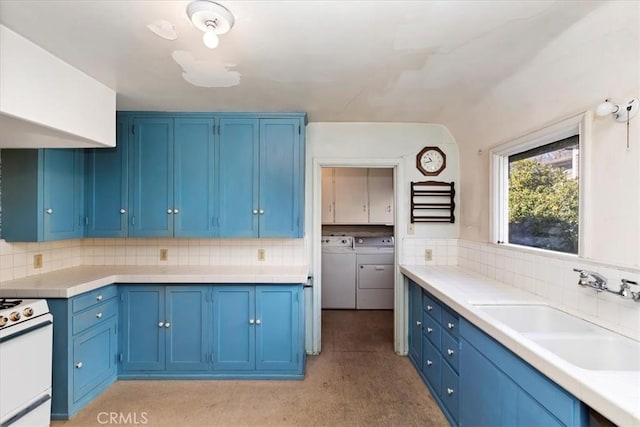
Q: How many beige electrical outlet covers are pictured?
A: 4